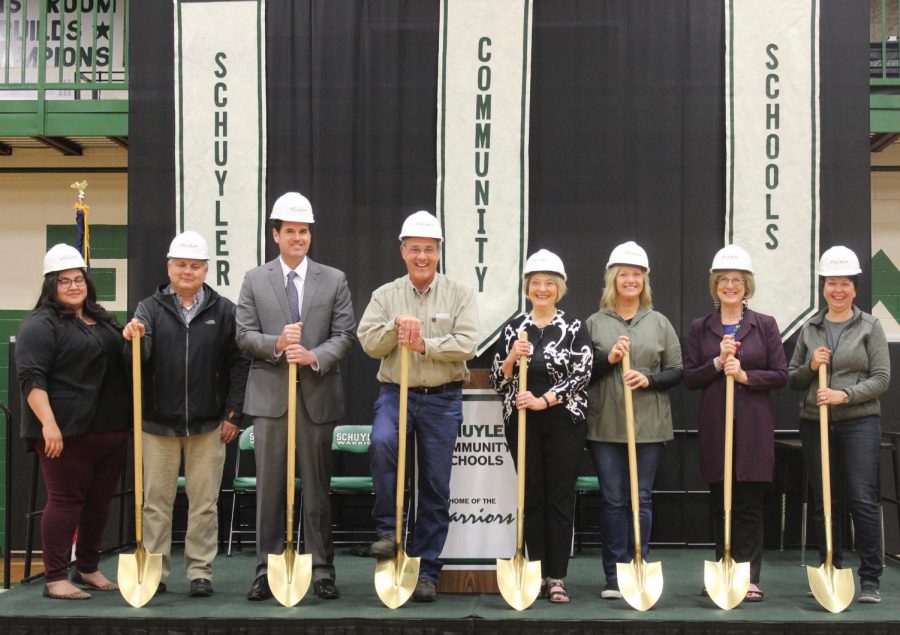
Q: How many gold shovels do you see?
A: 7